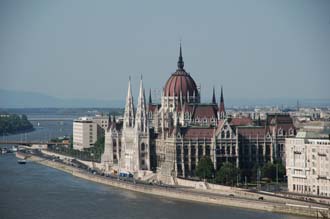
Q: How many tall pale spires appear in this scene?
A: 2